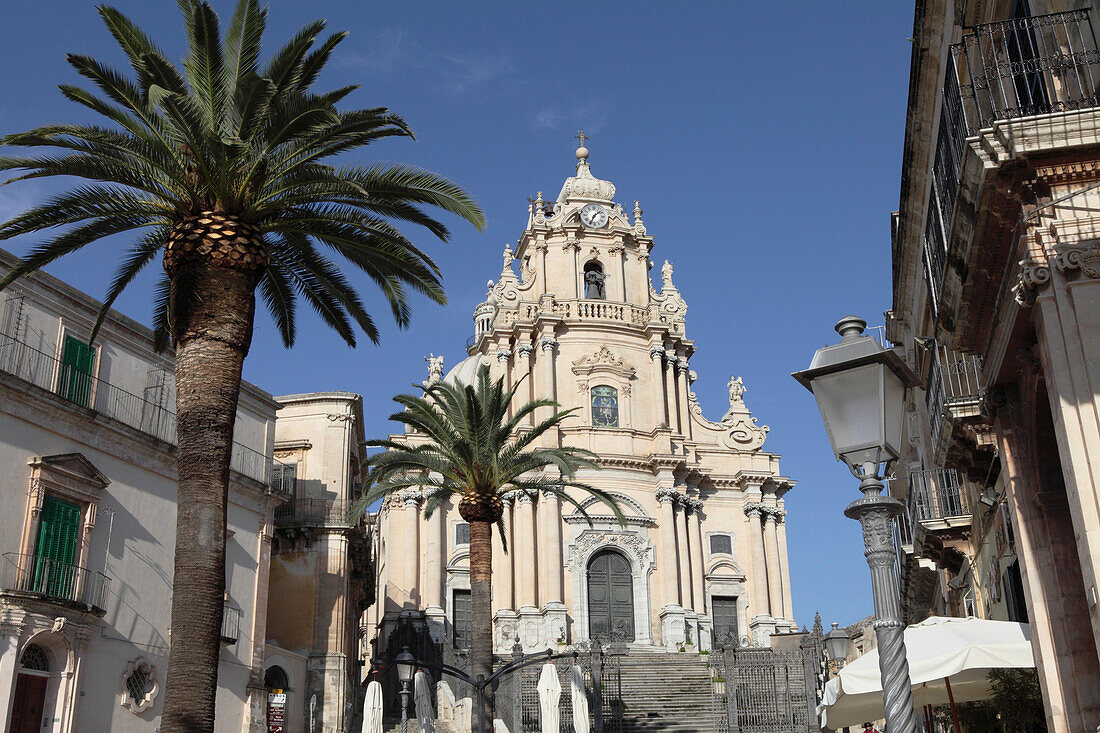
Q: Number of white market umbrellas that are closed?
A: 4